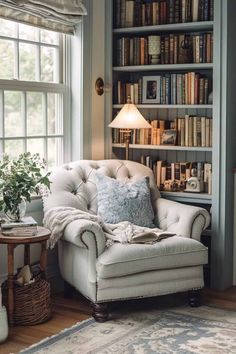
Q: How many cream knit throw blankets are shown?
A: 1